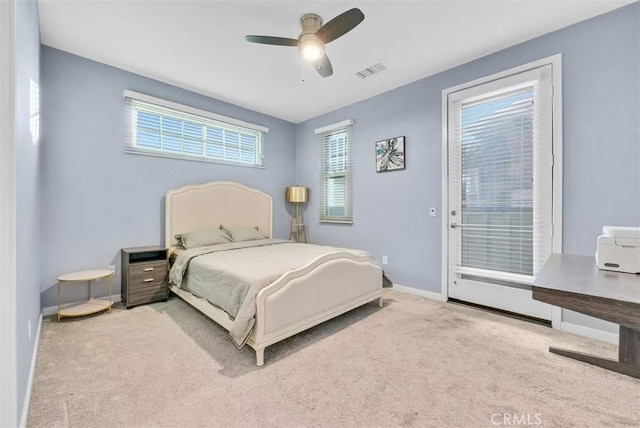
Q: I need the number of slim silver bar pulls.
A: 2